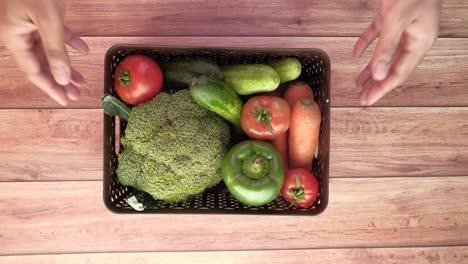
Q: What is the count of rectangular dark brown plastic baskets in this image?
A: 1